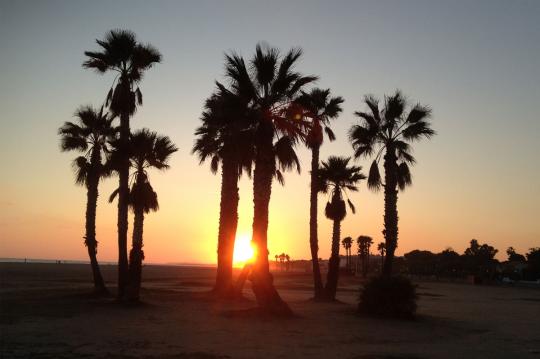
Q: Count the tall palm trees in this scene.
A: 8